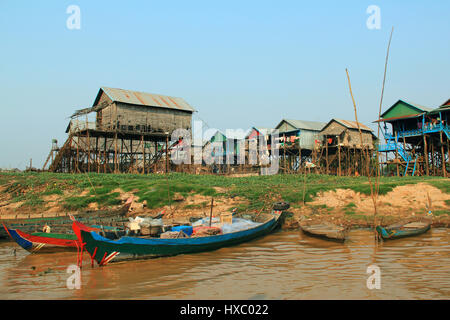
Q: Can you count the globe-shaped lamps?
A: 0